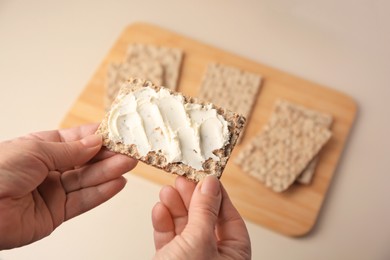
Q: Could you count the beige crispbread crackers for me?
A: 6